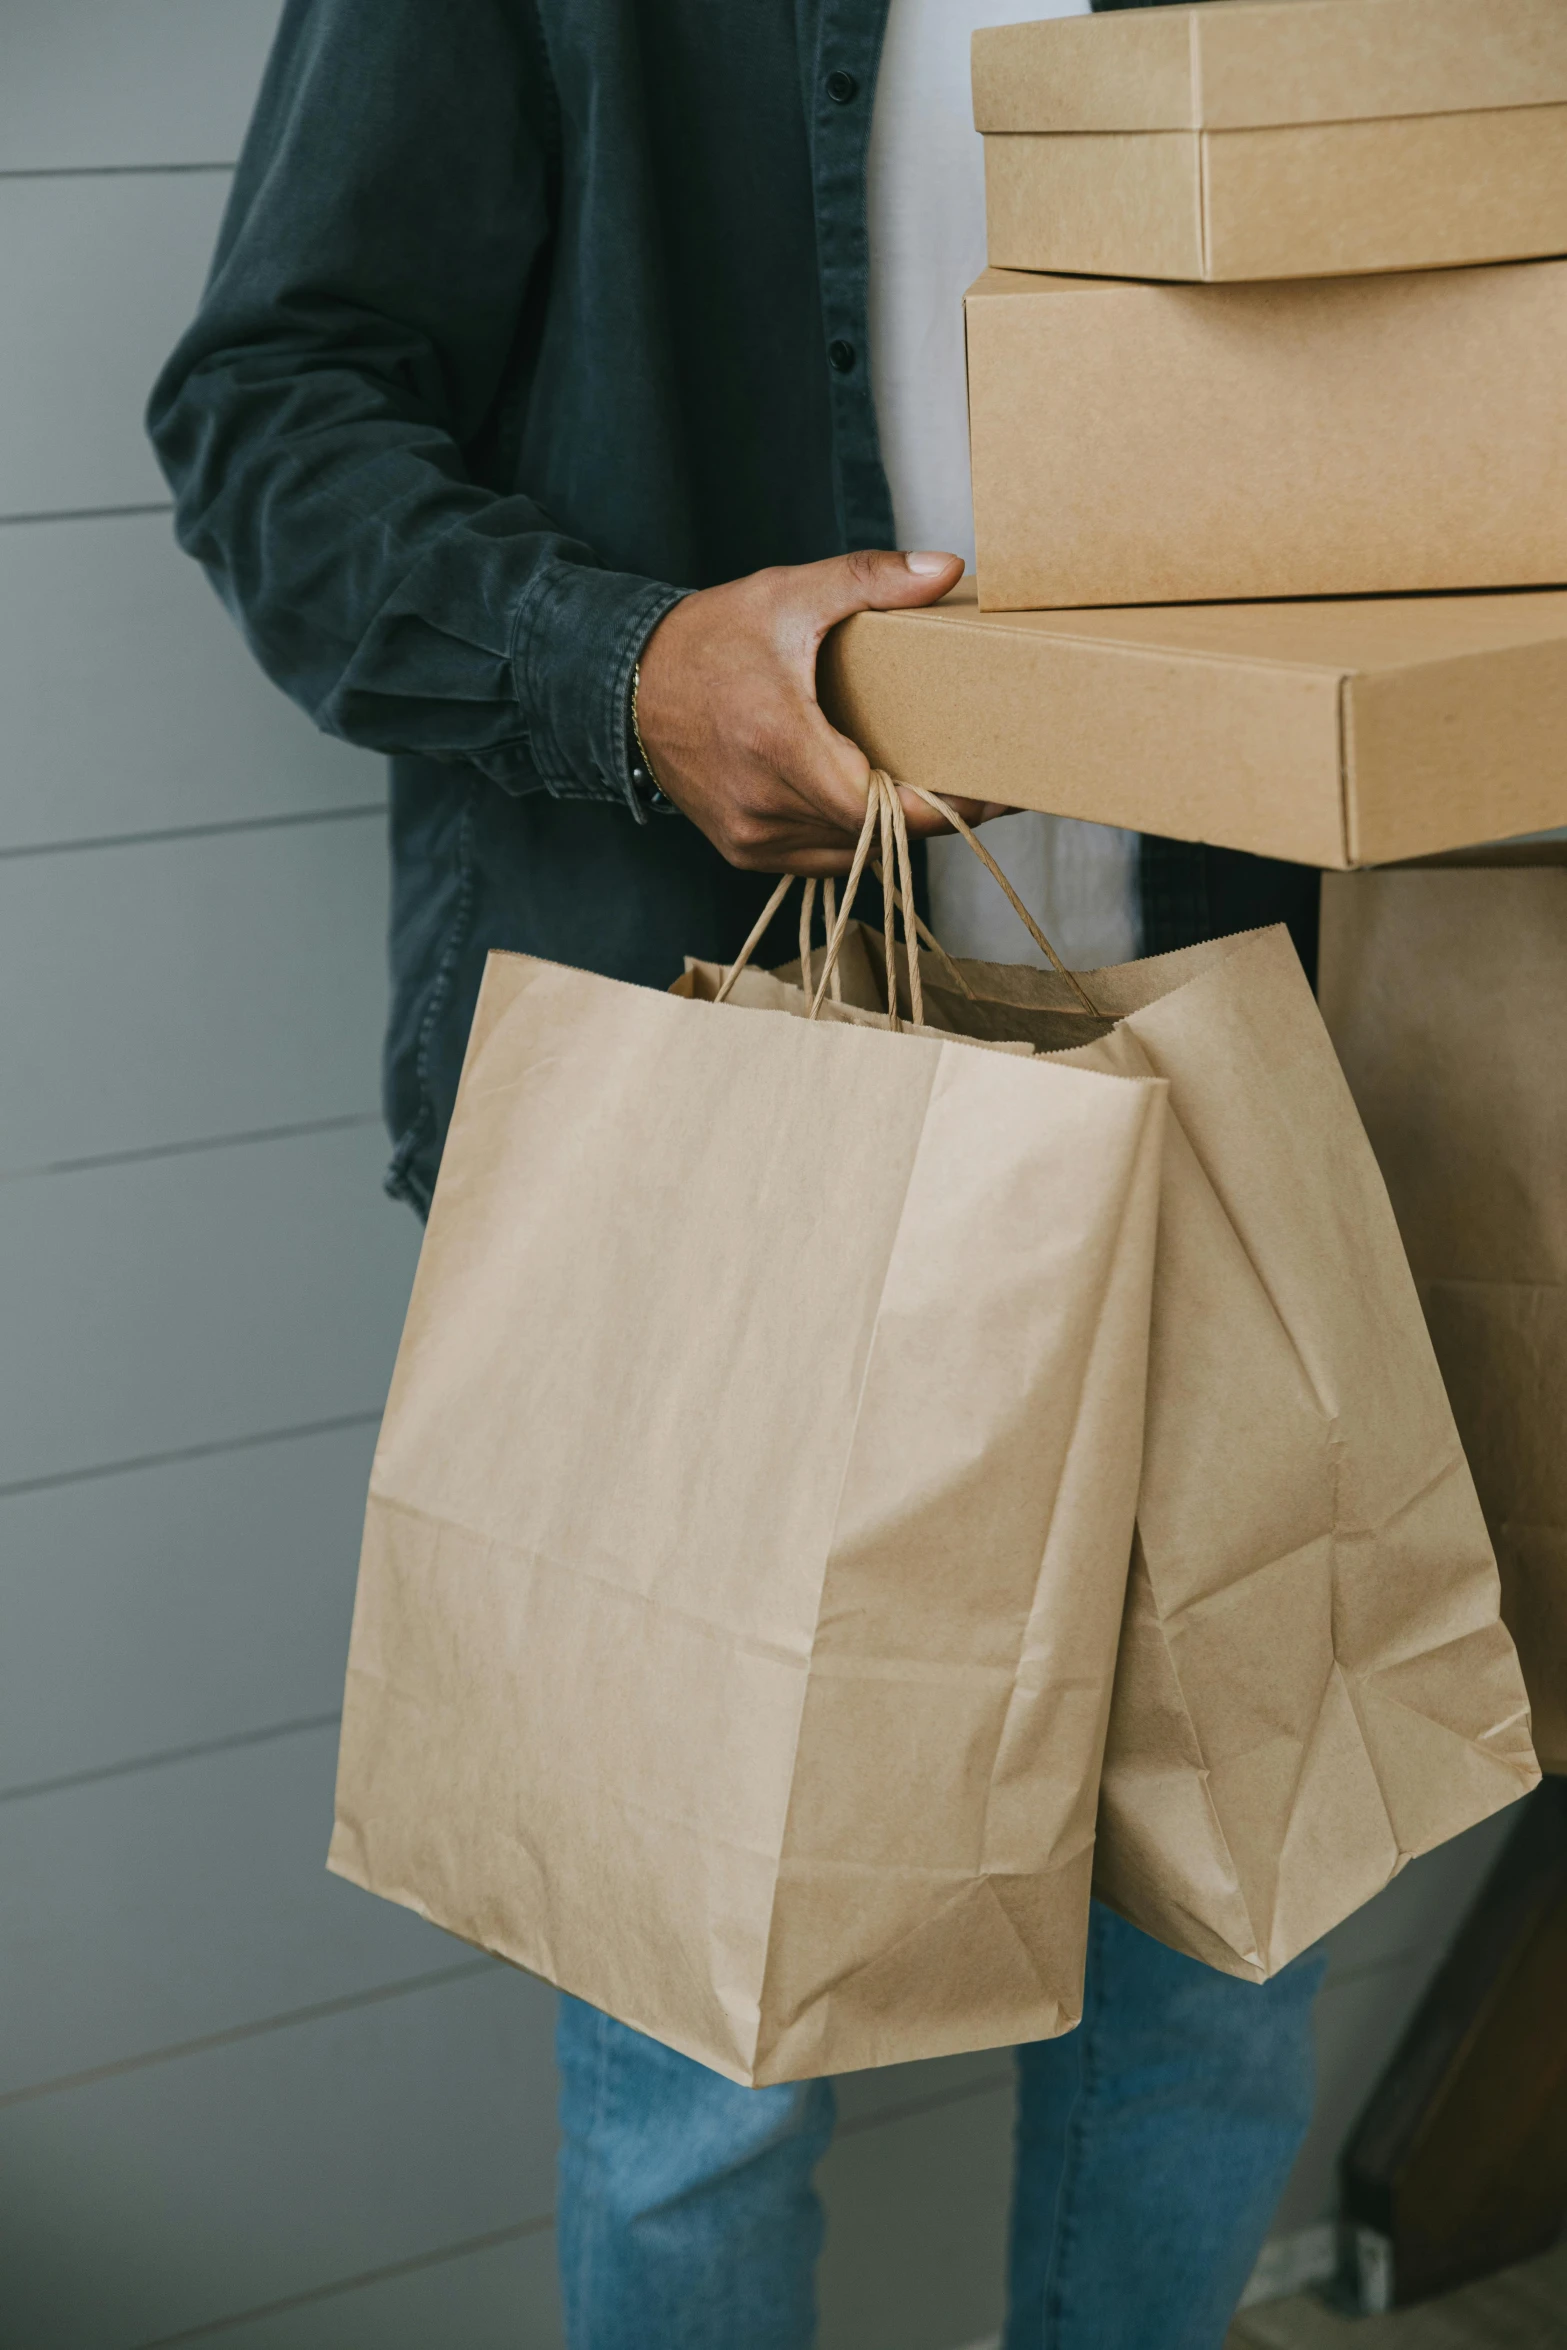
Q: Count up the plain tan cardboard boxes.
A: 3